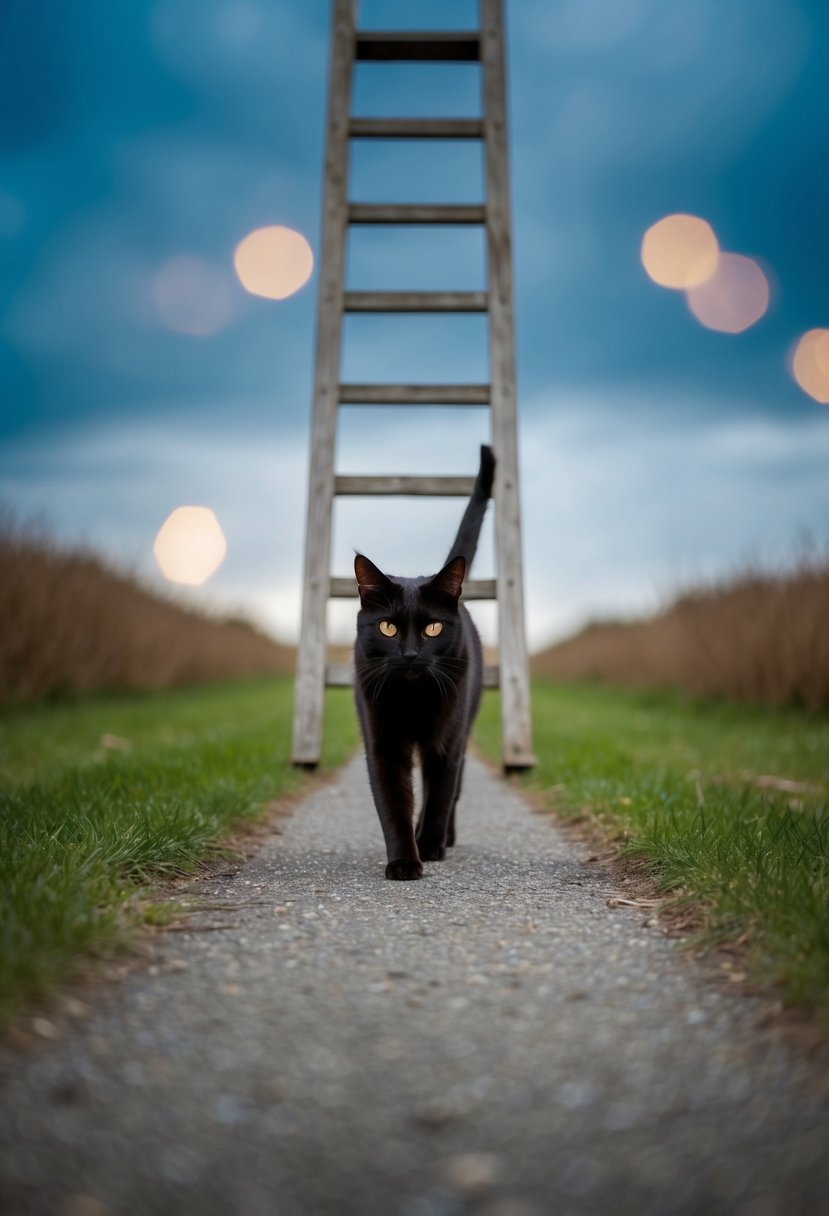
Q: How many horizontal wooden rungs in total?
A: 8